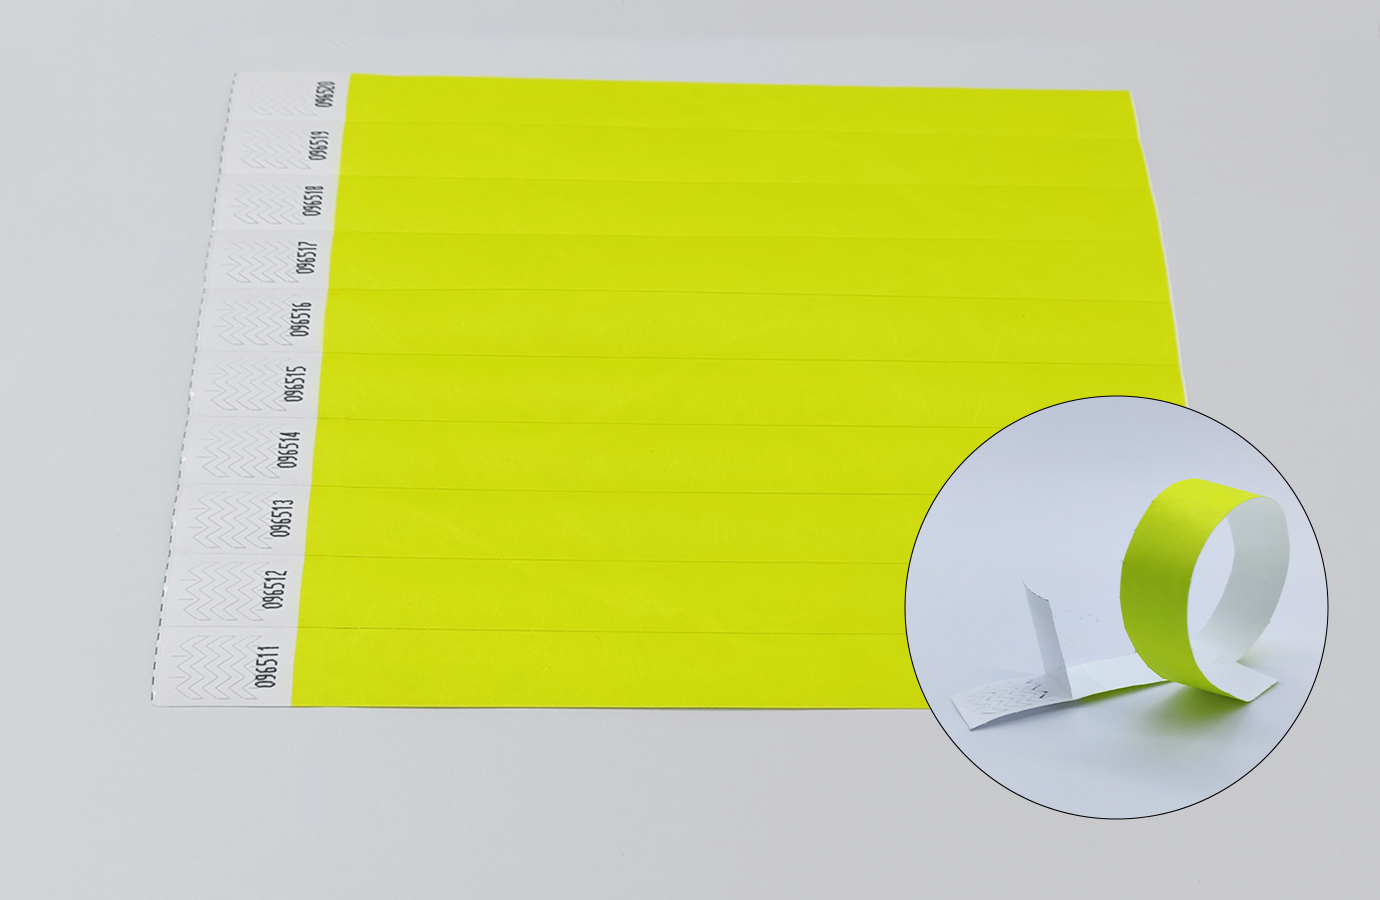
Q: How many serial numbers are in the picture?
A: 10